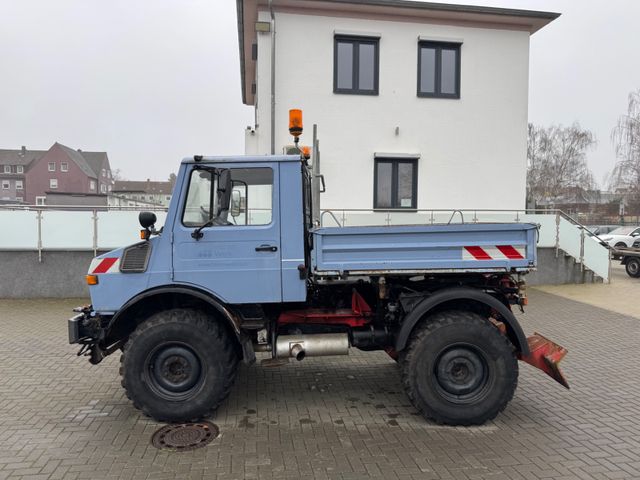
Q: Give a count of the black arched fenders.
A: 2